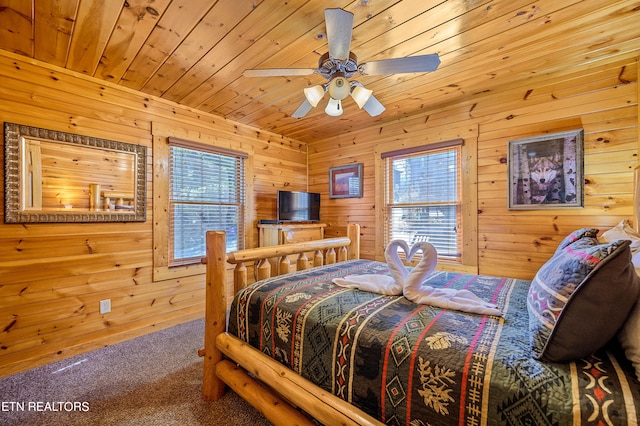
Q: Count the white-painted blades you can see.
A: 5